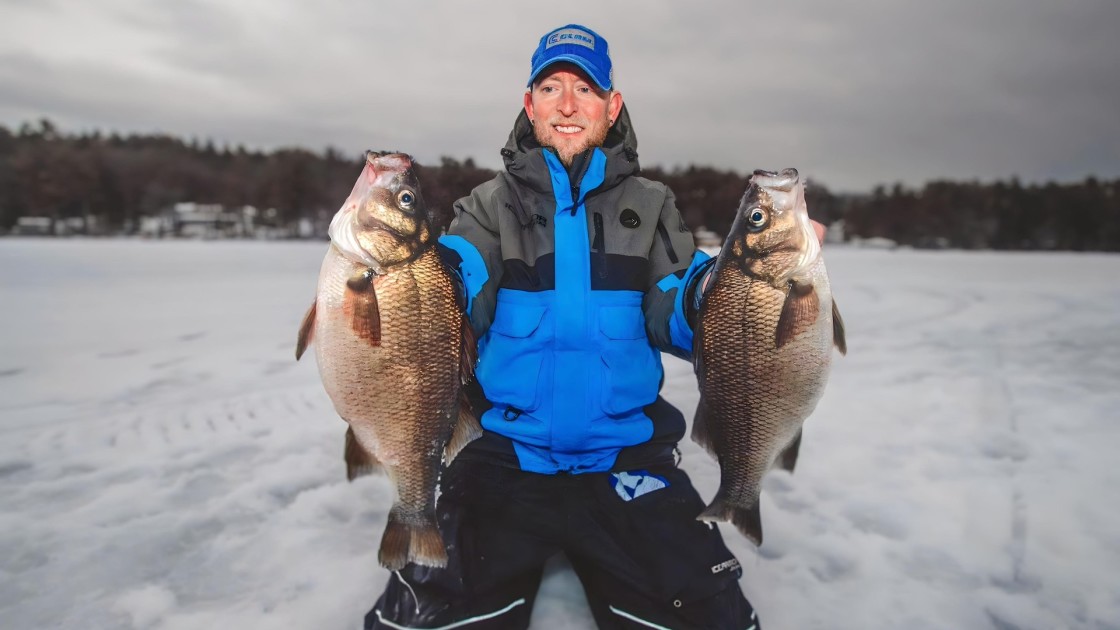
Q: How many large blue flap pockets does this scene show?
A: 2